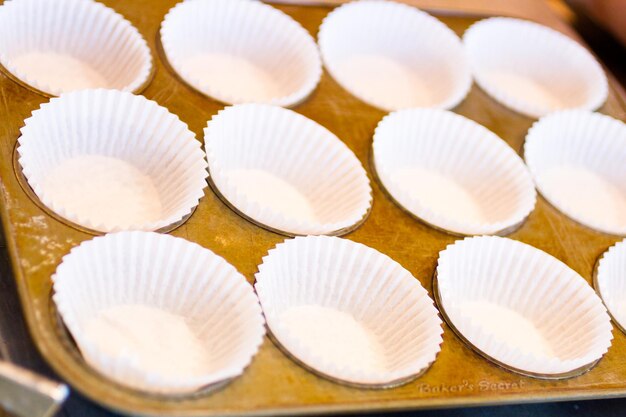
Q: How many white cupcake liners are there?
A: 12